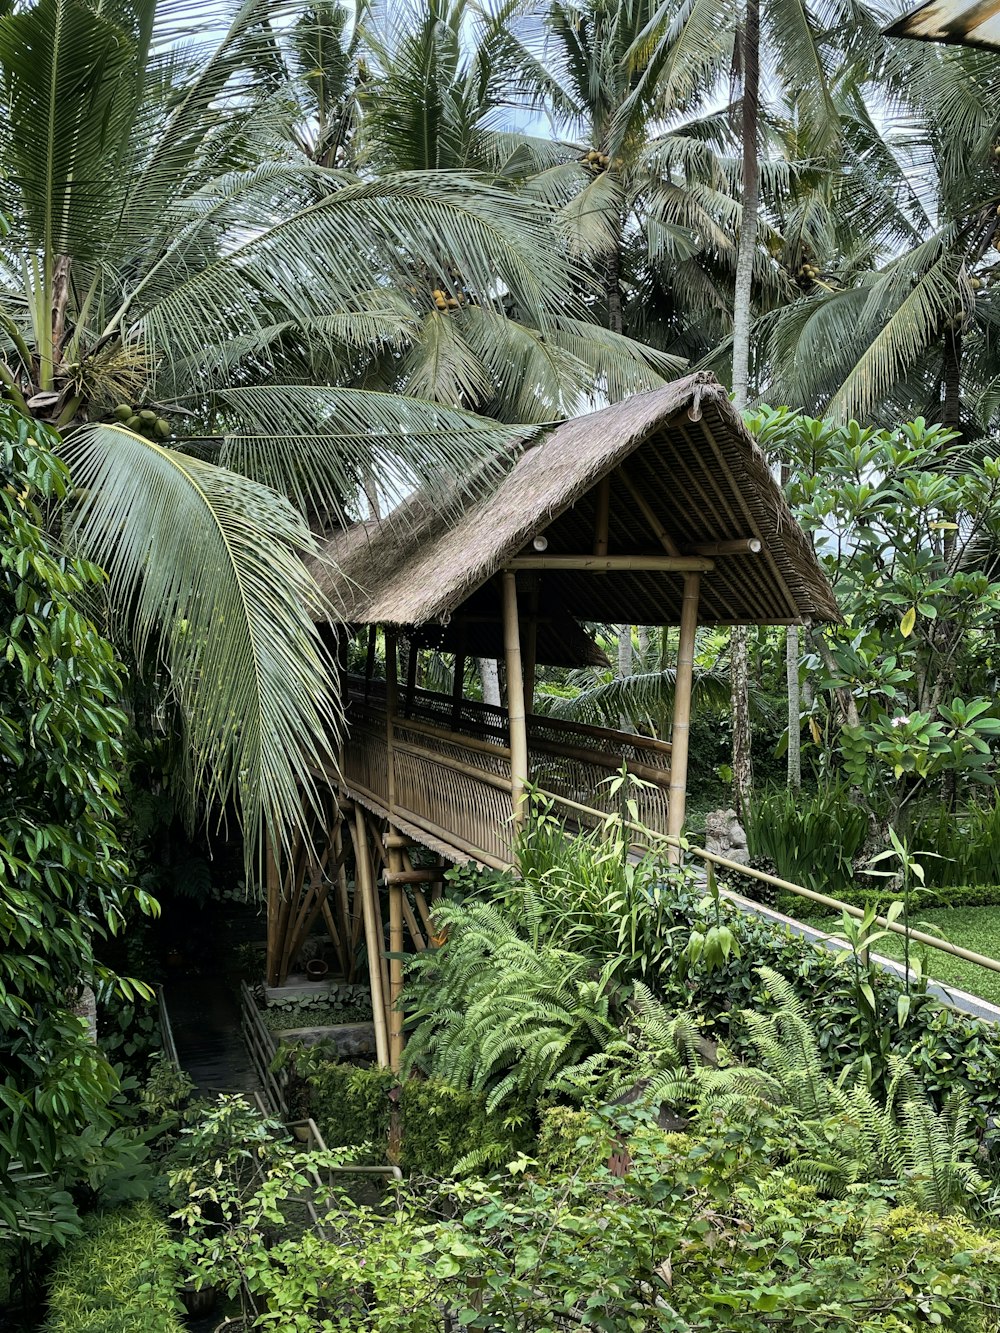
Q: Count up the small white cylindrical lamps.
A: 2